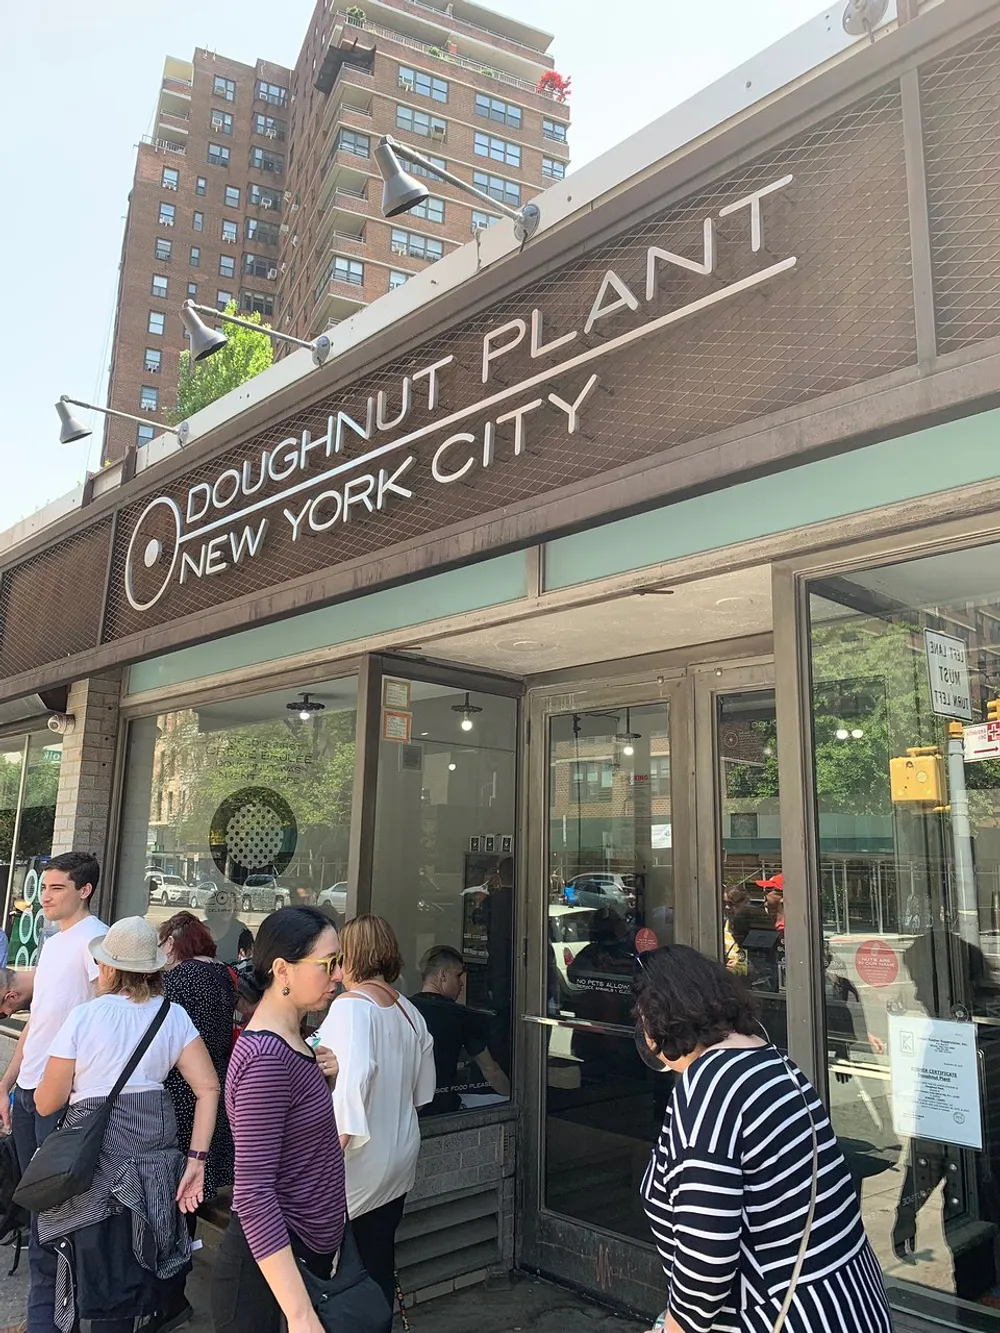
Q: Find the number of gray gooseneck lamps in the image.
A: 3